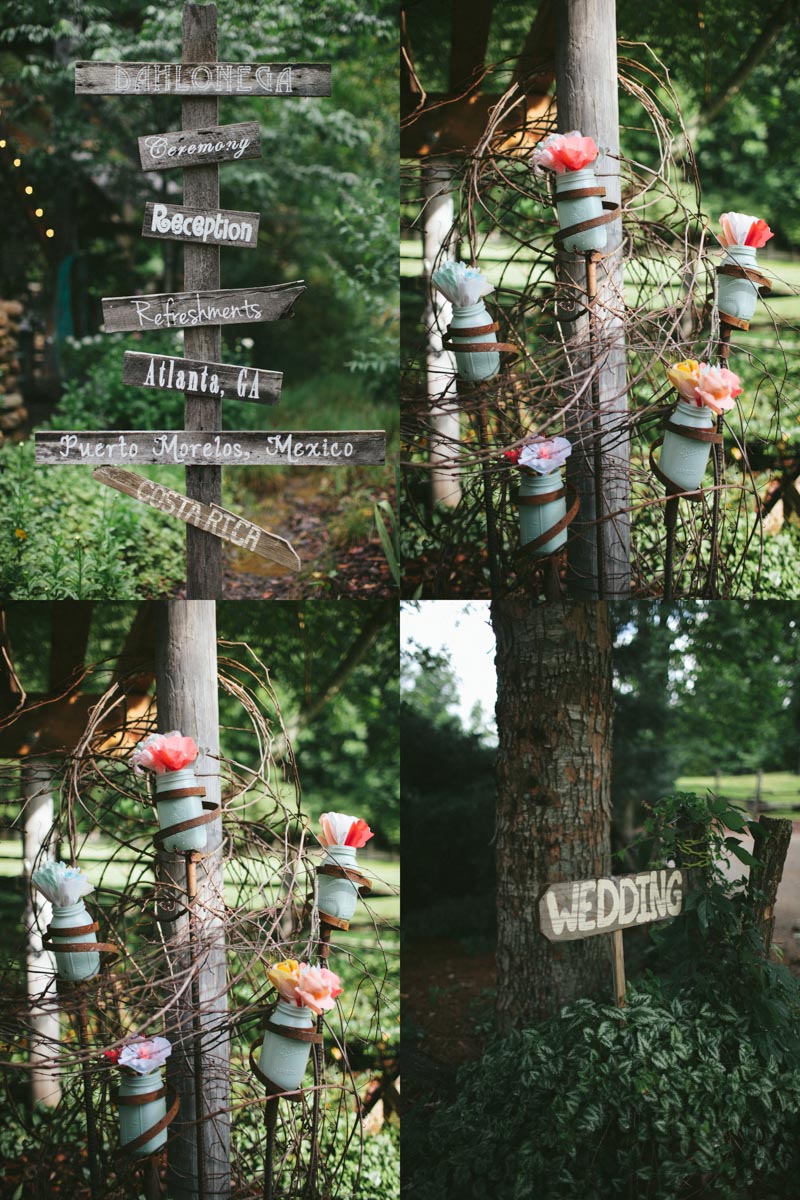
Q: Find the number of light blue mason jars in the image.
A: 10